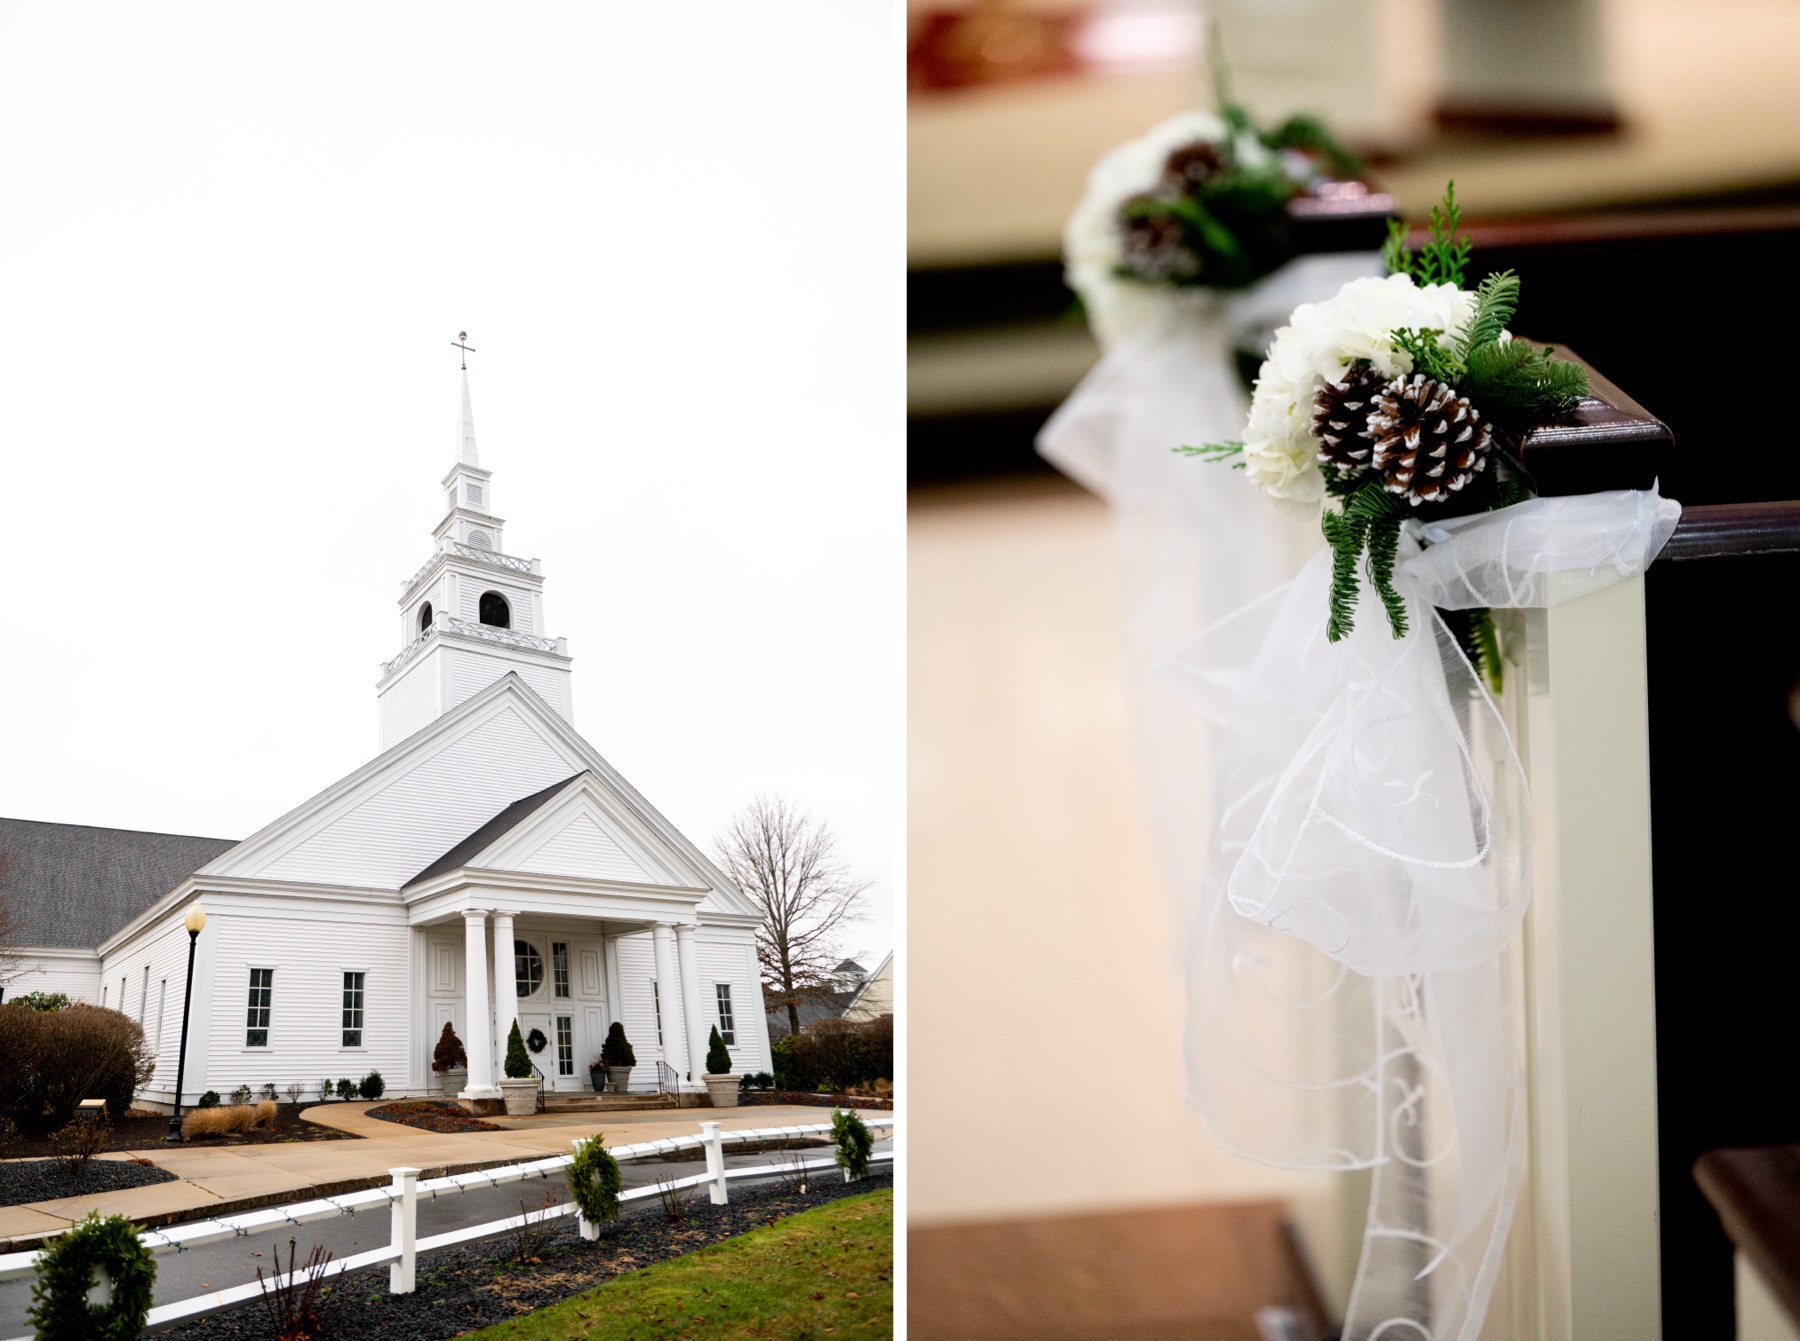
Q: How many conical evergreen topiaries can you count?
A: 4